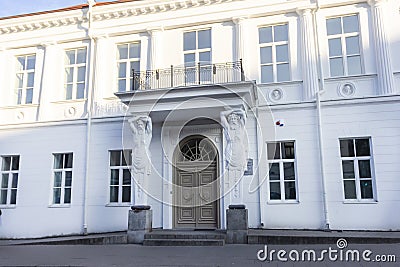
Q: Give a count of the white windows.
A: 11